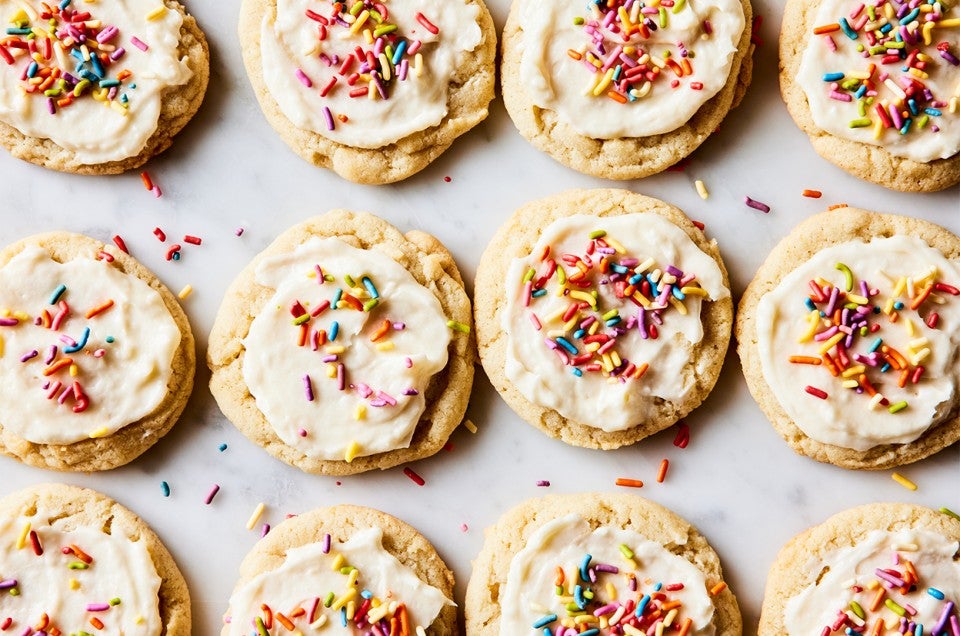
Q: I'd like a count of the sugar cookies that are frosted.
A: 12